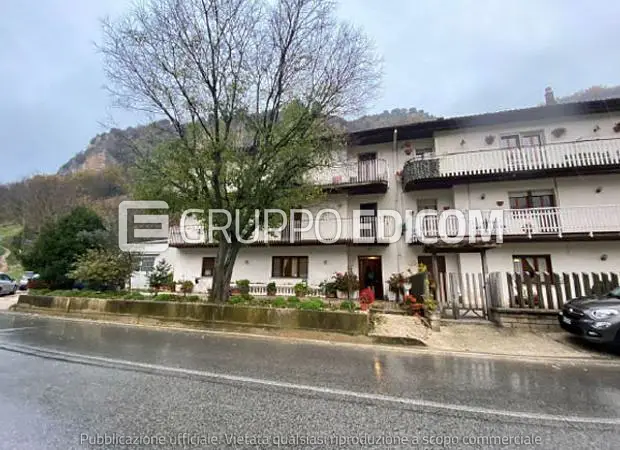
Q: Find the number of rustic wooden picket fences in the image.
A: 1